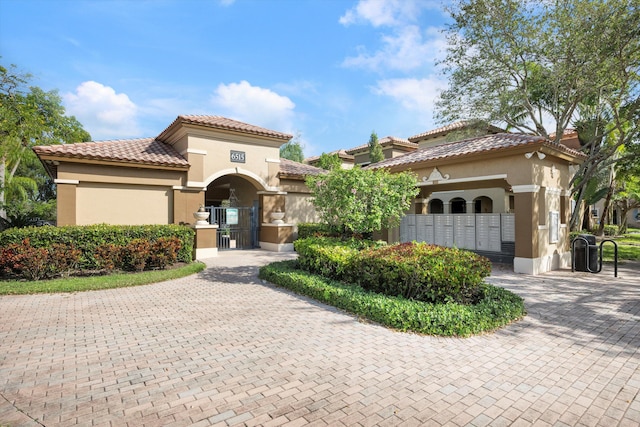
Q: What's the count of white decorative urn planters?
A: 2